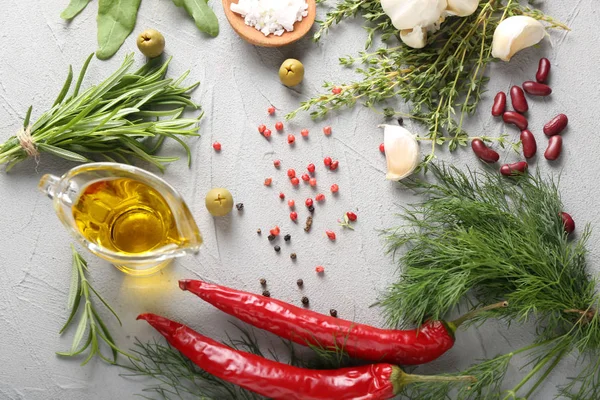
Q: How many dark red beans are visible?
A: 11